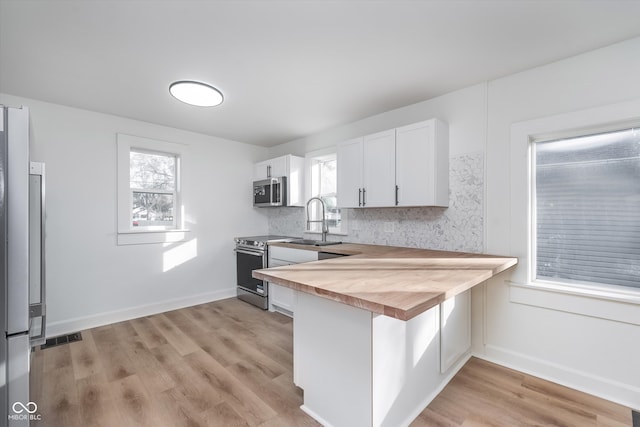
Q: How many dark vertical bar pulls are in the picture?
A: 5